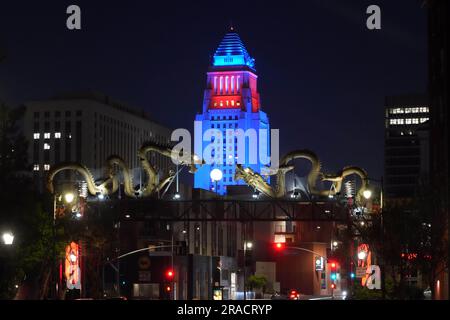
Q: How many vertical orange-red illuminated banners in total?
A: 2